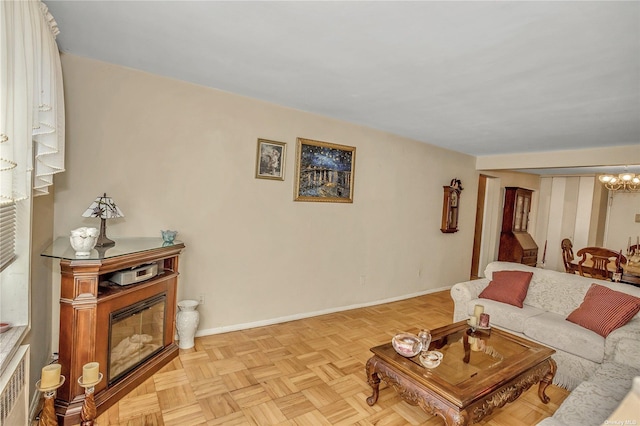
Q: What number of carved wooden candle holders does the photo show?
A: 2